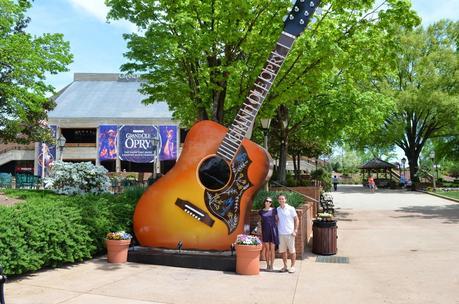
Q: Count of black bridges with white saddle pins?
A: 1